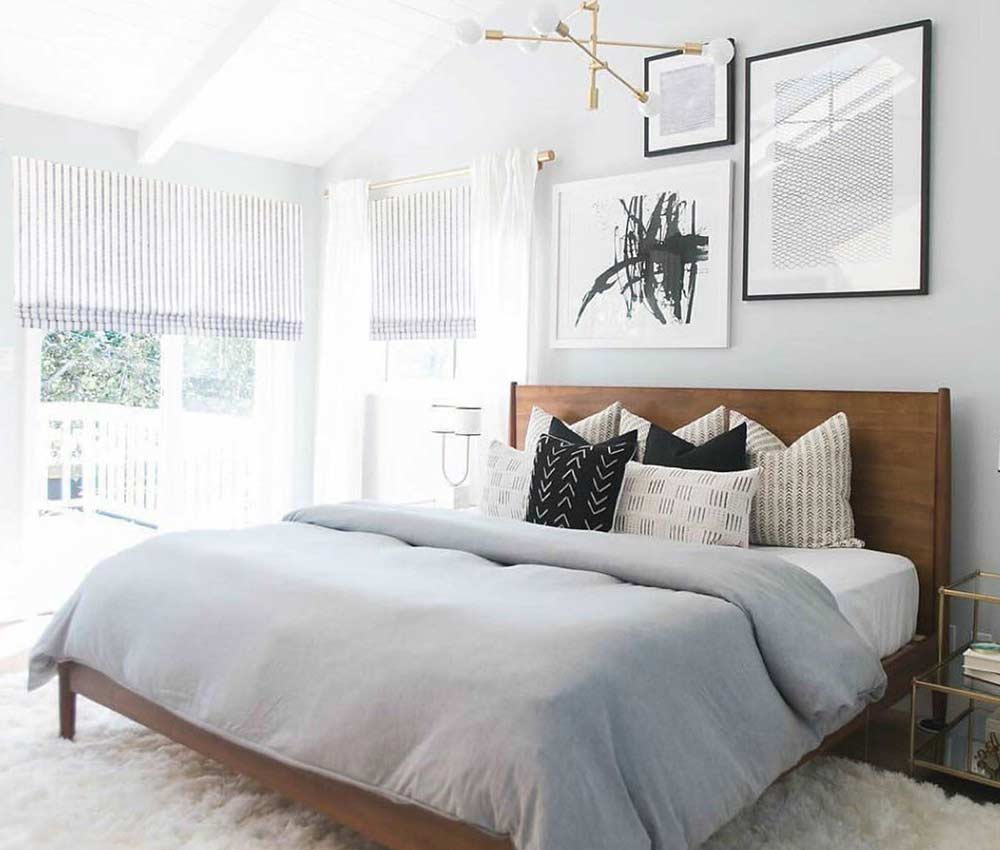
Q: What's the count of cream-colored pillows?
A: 5